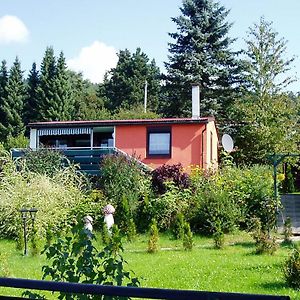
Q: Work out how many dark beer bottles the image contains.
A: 0